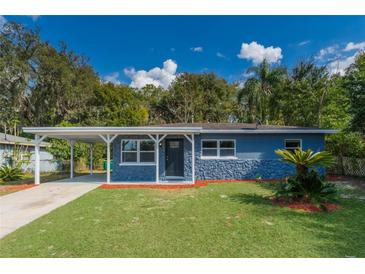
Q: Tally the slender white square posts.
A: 6